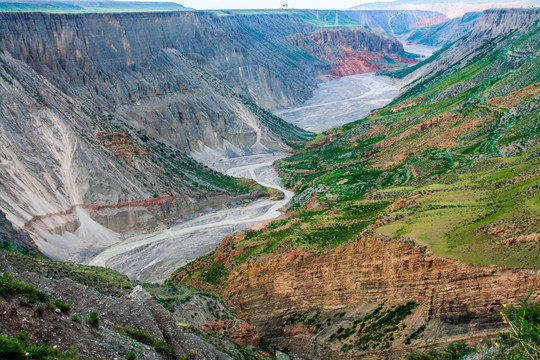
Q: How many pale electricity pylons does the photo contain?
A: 3